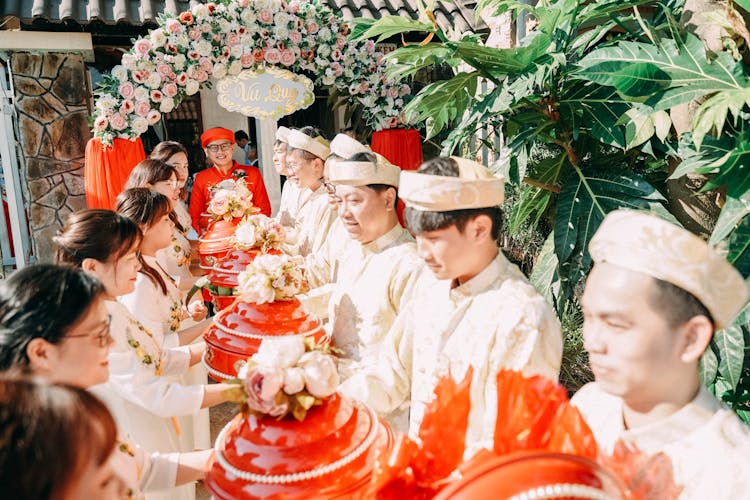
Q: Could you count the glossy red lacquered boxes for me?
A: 5